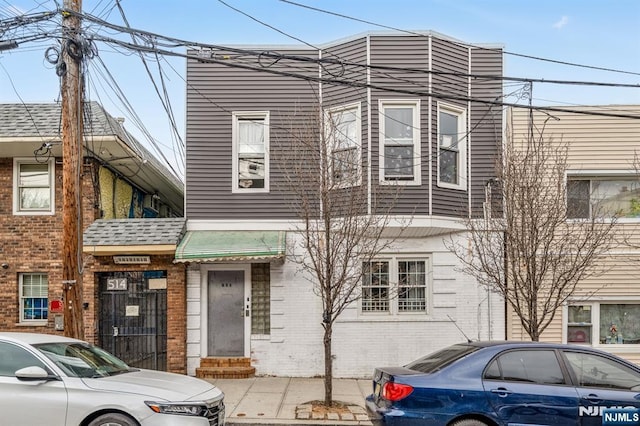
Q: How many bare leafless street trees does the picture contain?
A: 2